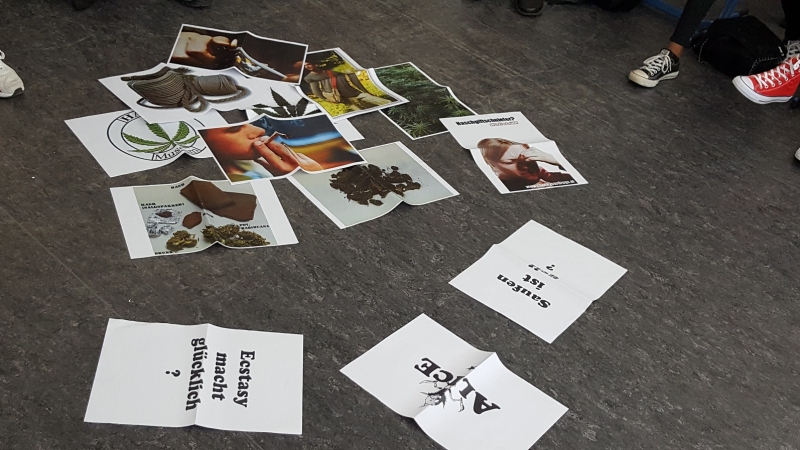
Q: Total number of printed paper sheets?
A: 13